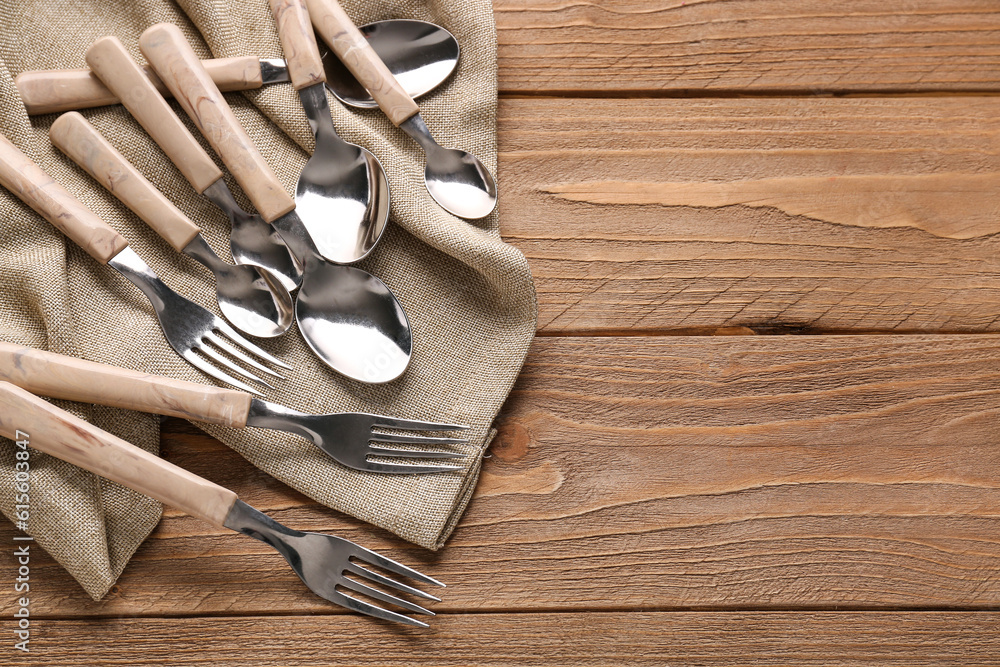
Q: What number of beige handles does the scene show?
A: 9